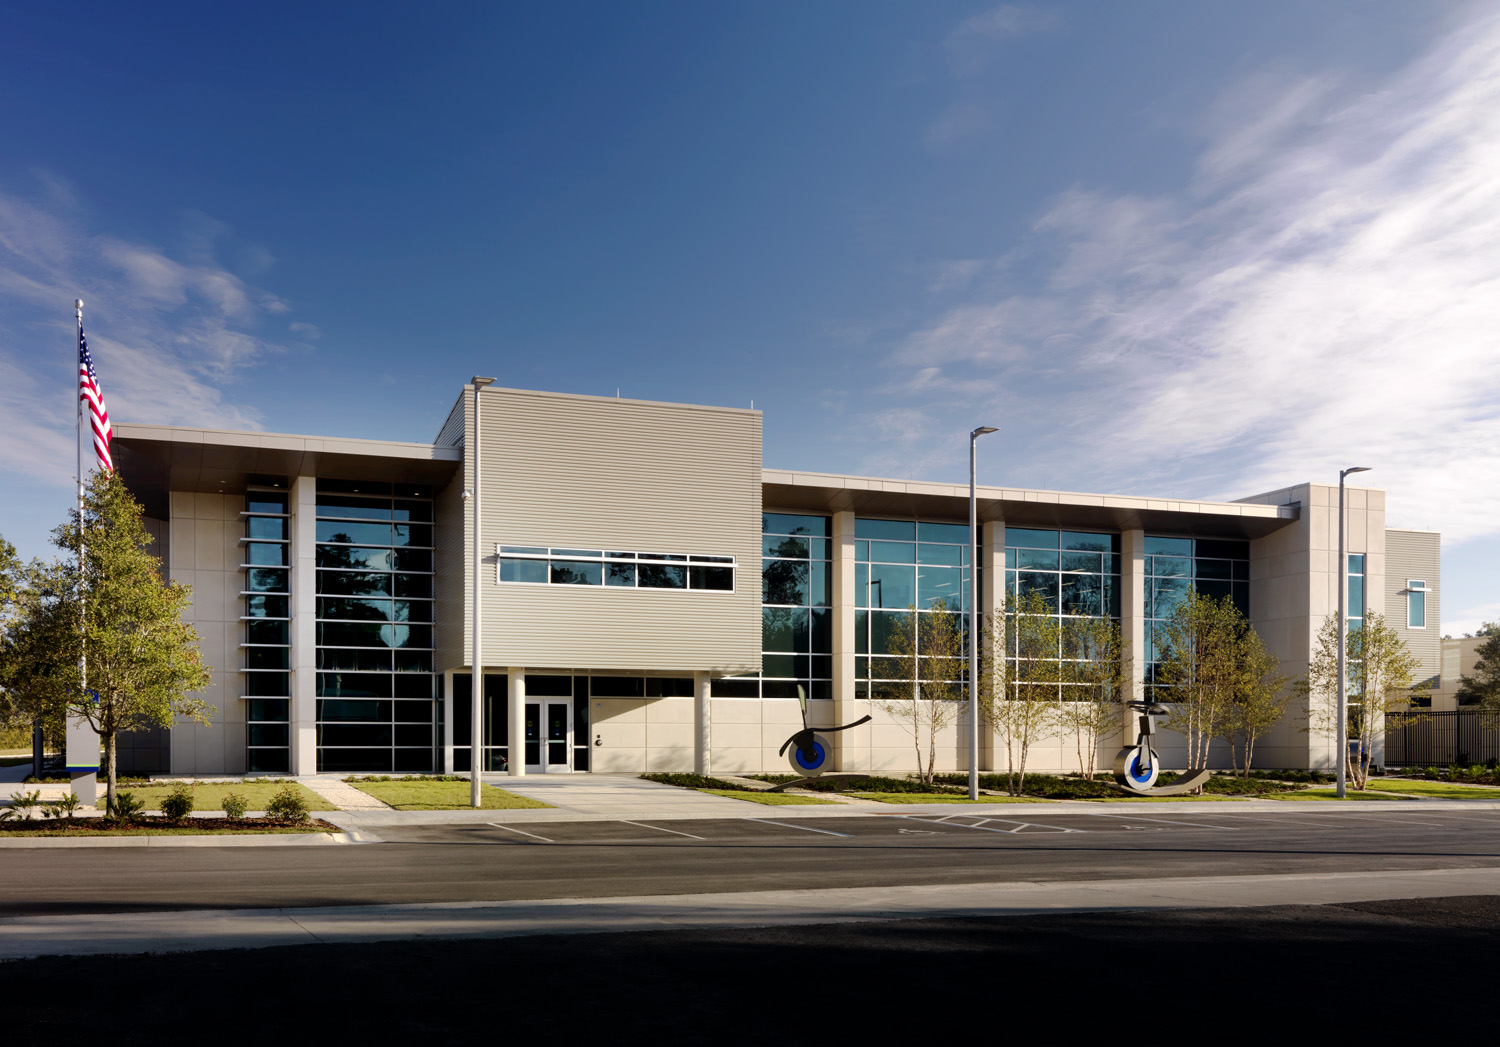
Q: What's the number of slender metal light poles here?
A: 3